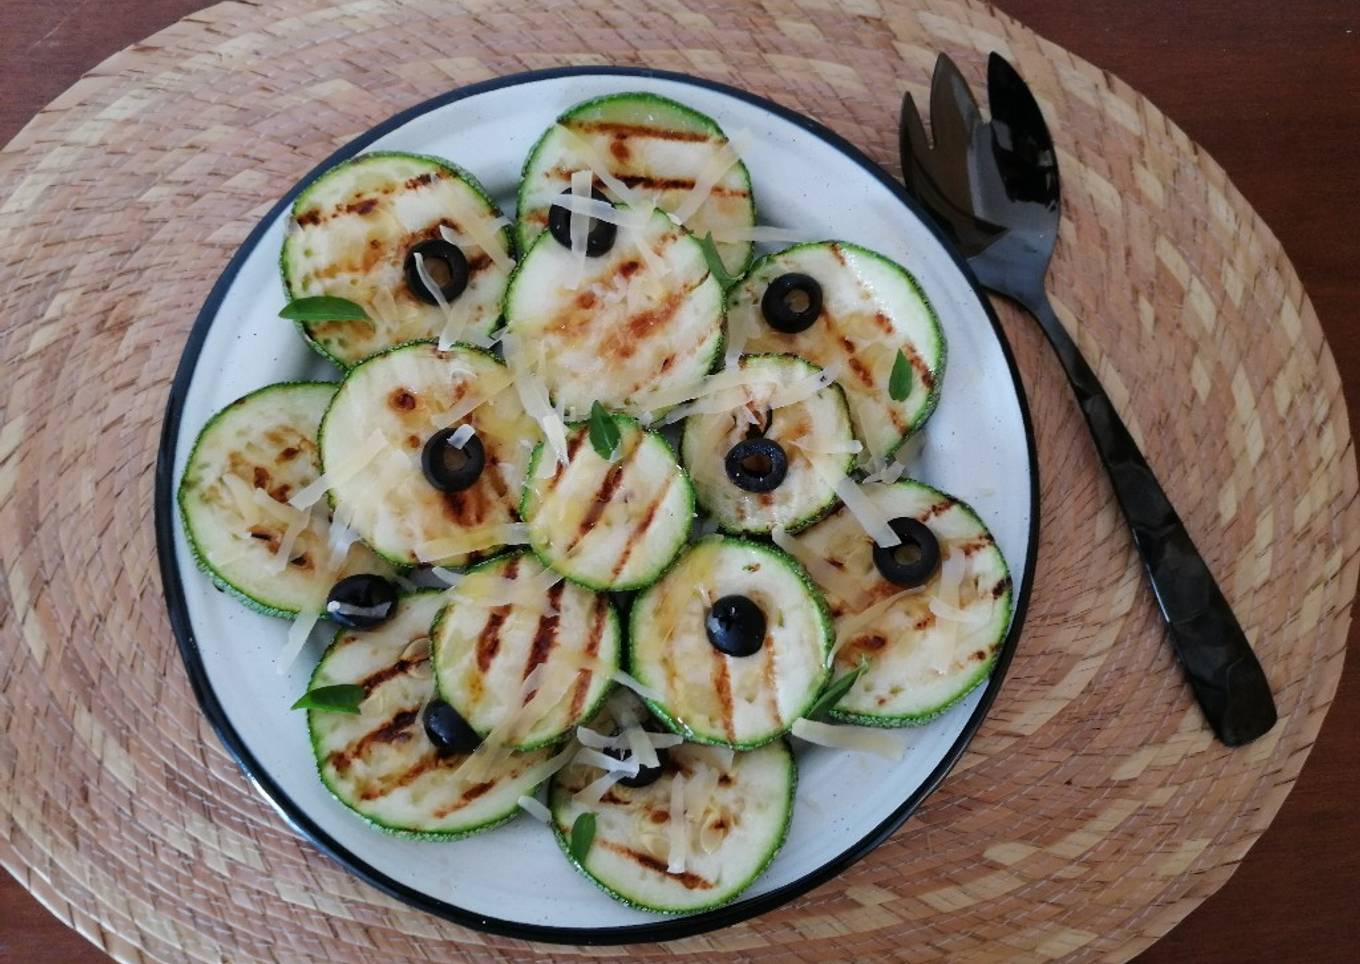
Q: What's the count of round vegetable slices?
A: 13